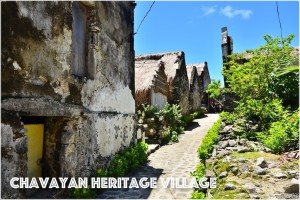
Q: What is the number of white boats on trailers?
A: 0